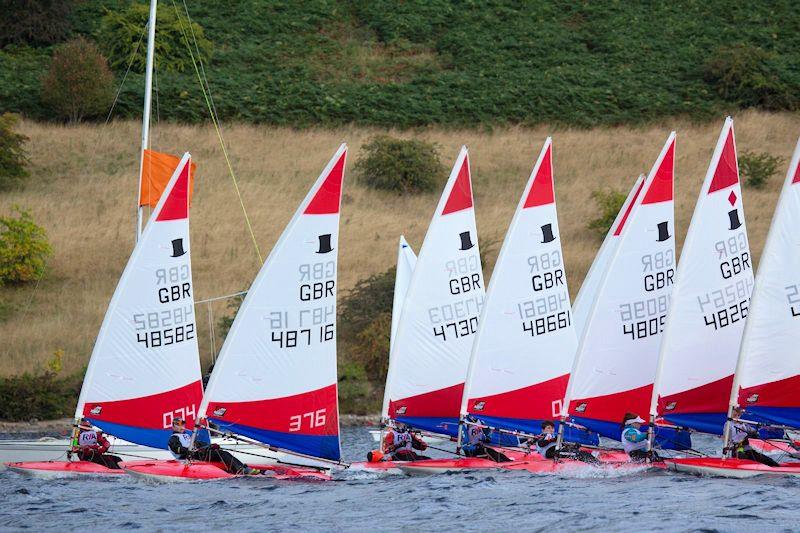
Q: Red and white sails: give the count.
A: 8